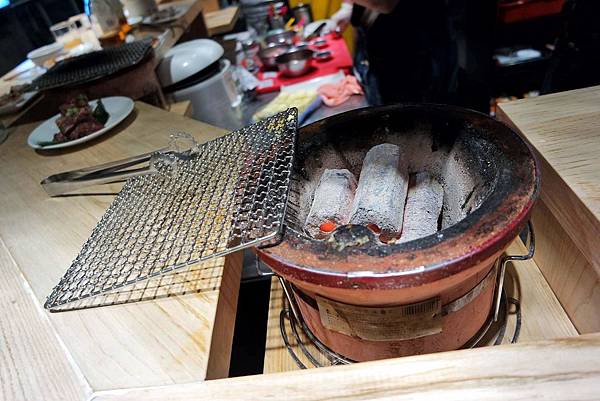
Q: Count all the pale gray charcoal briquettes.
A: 3